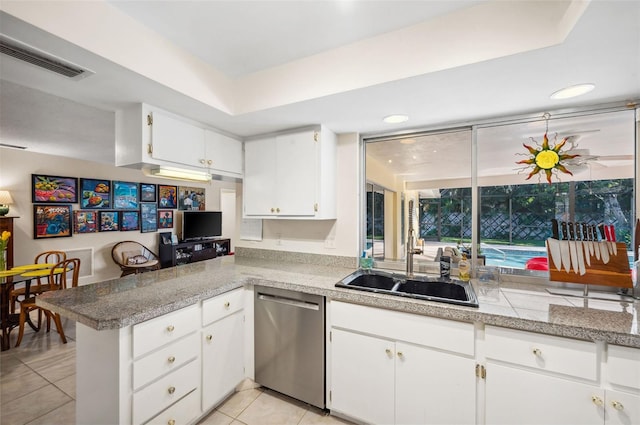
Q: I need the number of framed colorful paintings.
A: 12